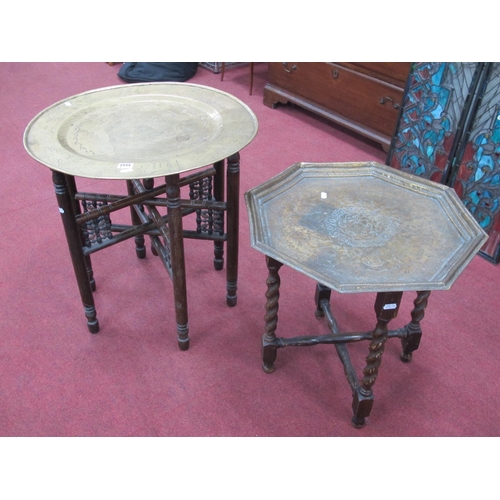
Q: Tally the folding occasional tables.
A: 2